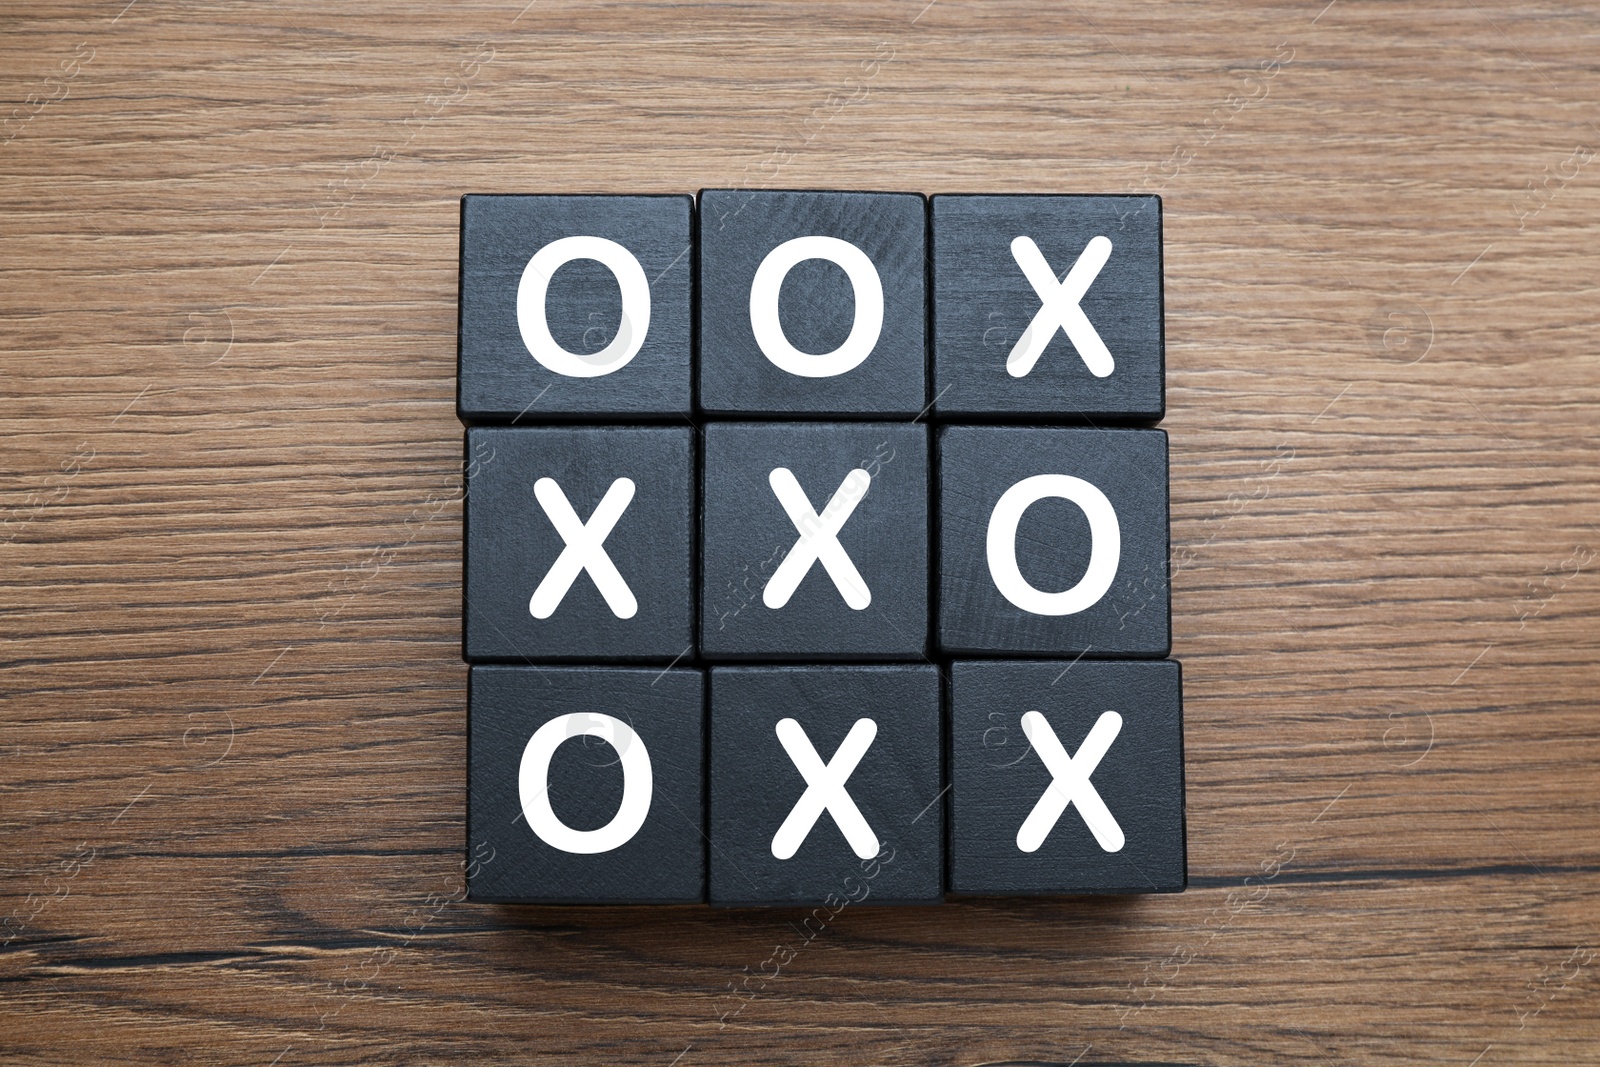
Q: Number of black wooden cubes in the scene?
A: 9